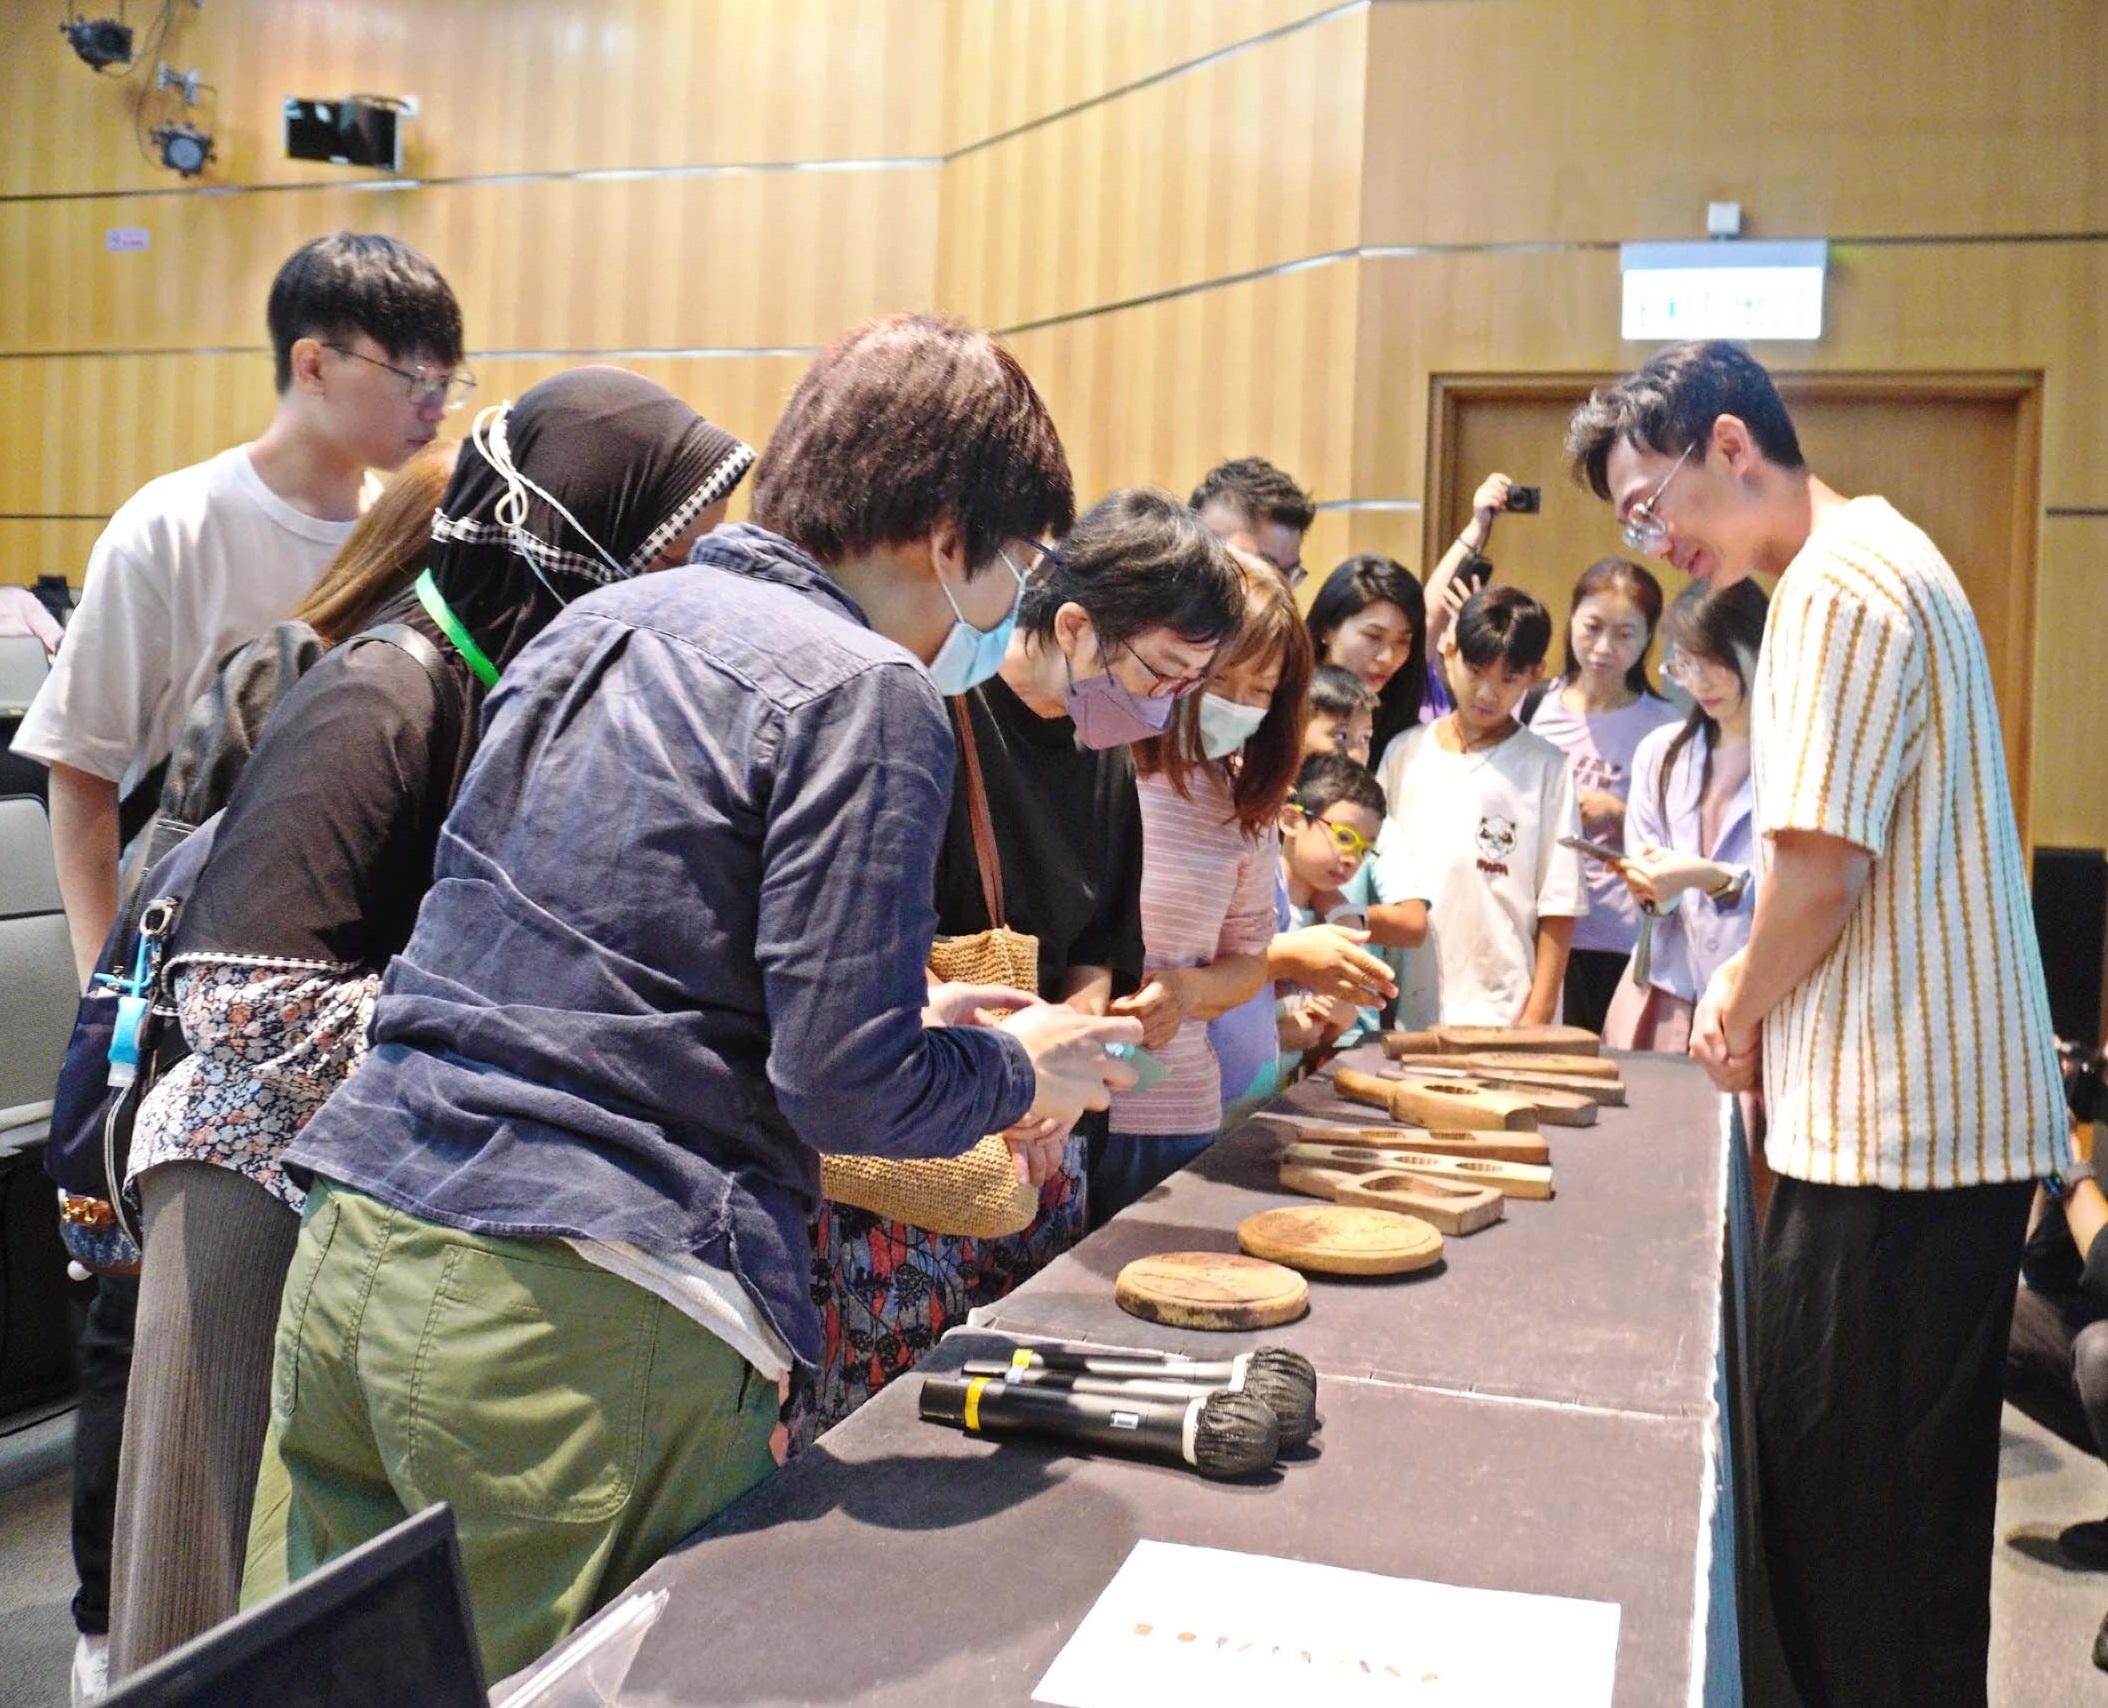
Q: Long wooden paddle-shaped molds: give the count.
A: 8